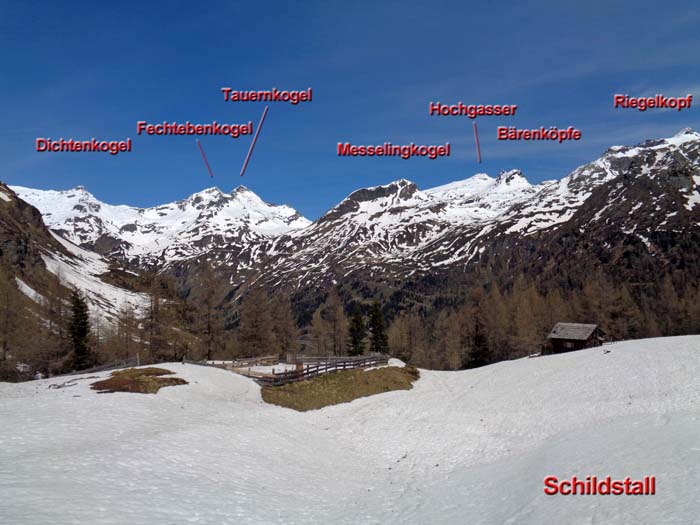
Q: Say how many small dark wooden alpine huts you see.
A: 1